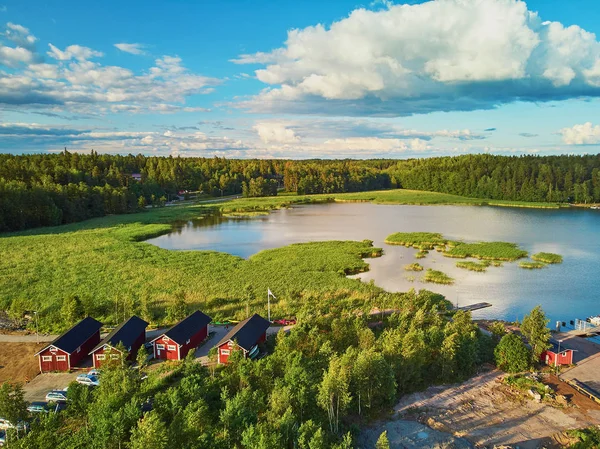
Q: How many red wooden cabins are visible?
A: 5